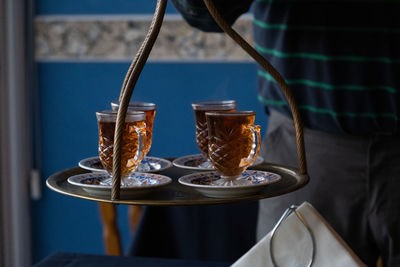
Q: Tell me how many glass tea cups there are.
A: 4